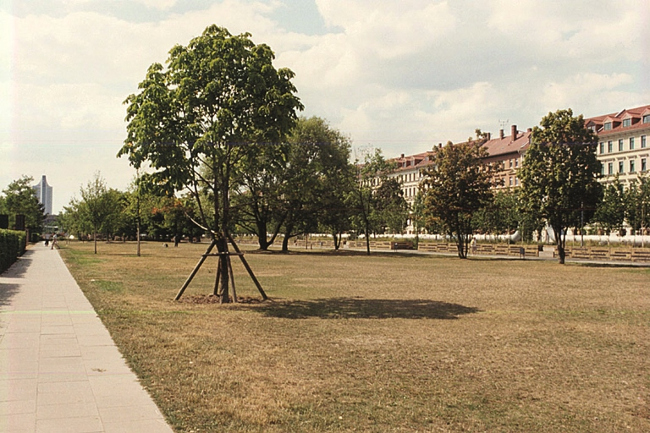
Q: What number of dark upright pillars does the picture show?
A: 2